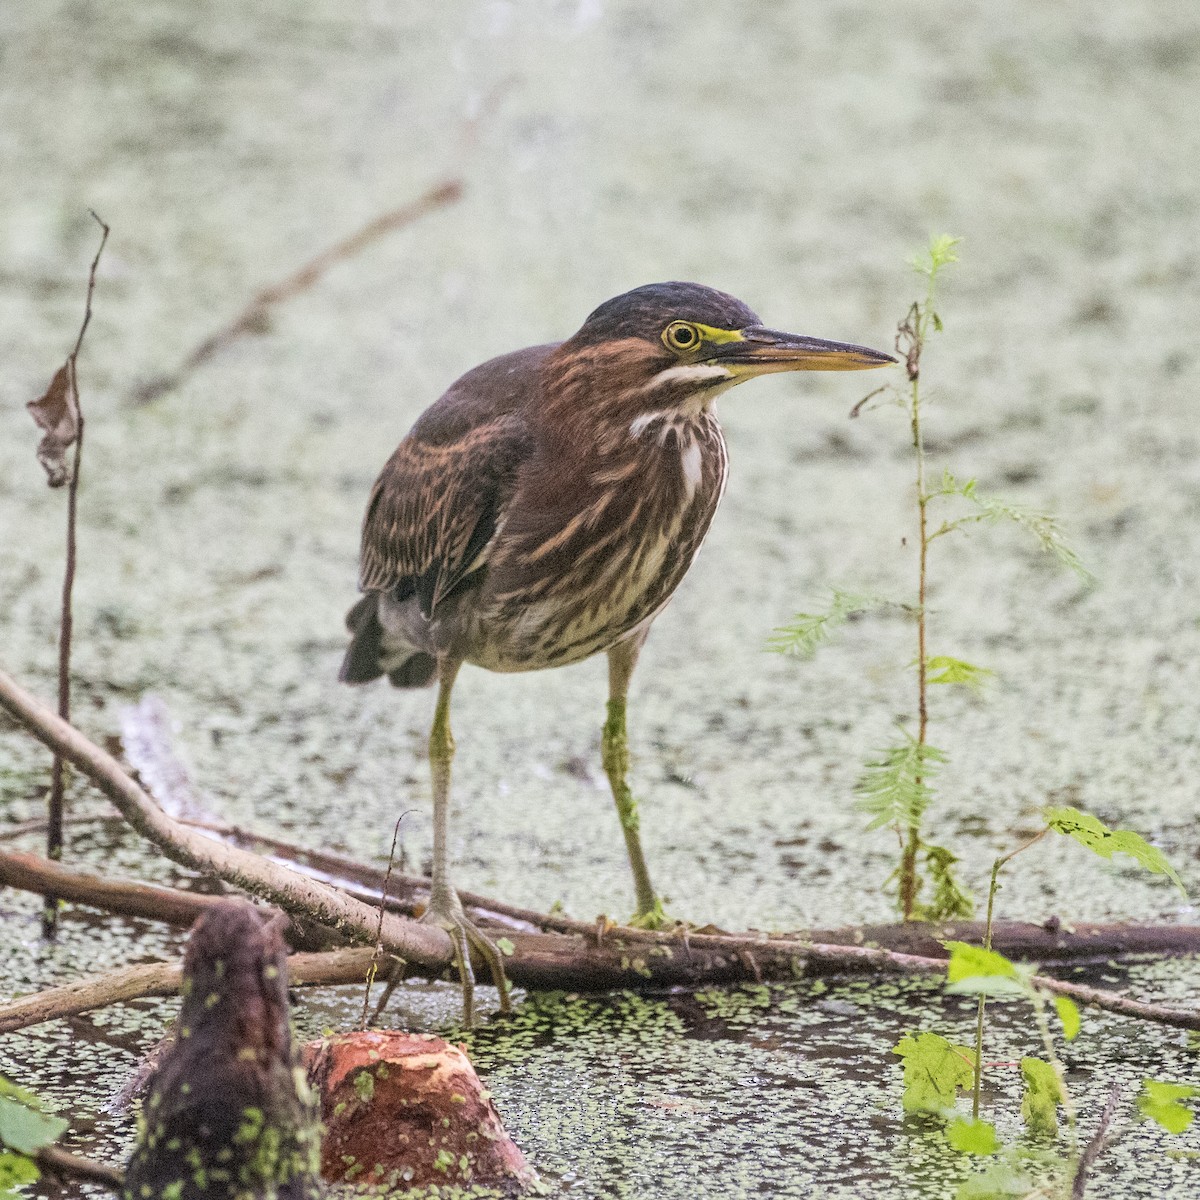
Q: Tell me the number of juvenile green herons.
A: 1